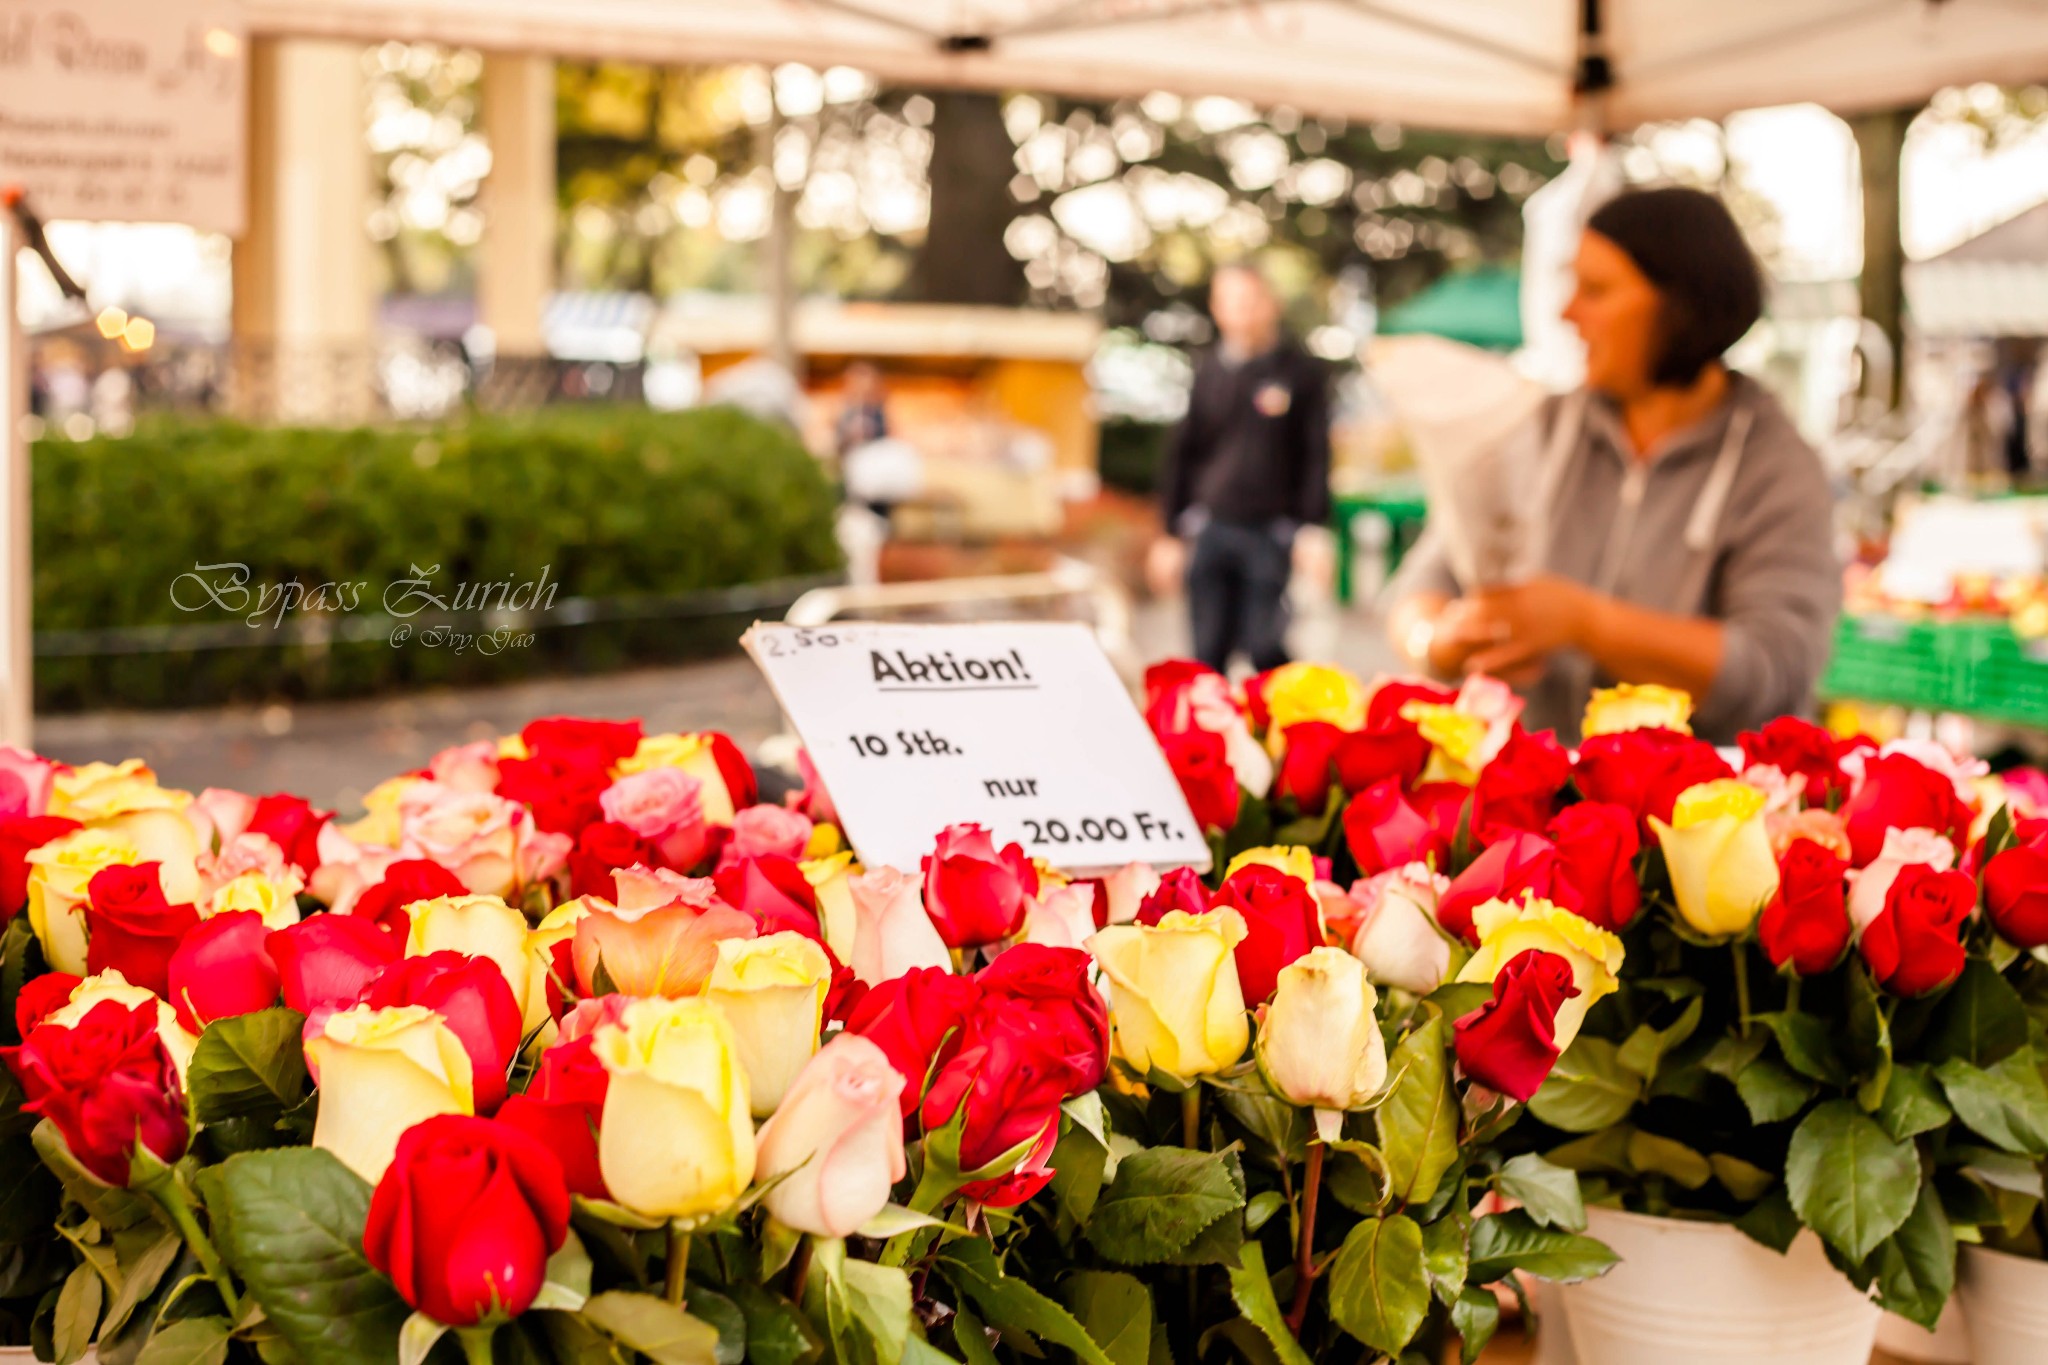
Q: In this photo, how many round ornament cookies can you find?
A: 0